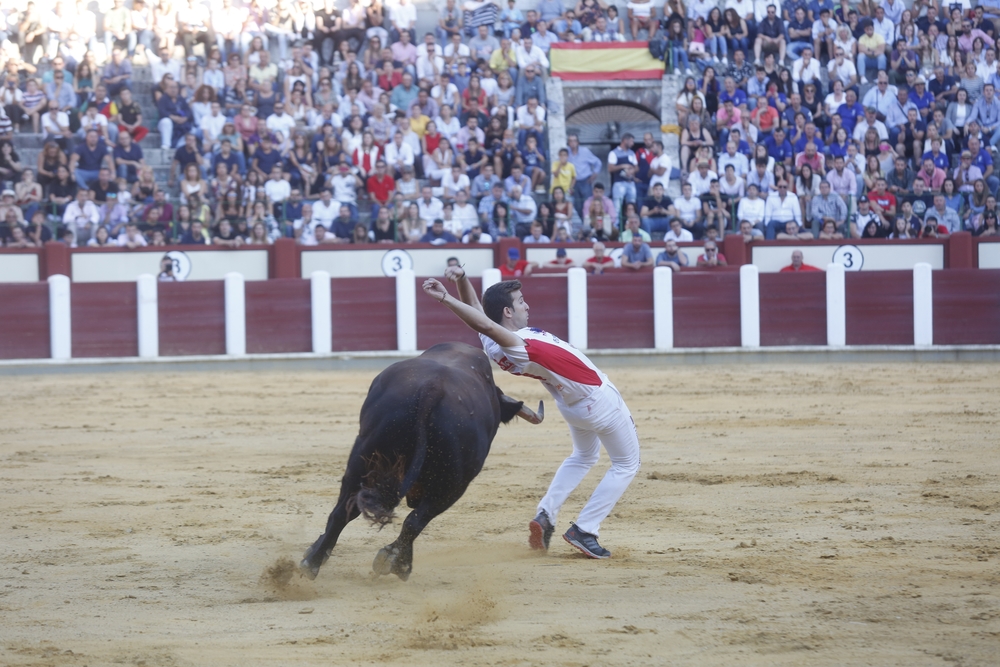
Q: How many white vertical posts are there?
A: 11